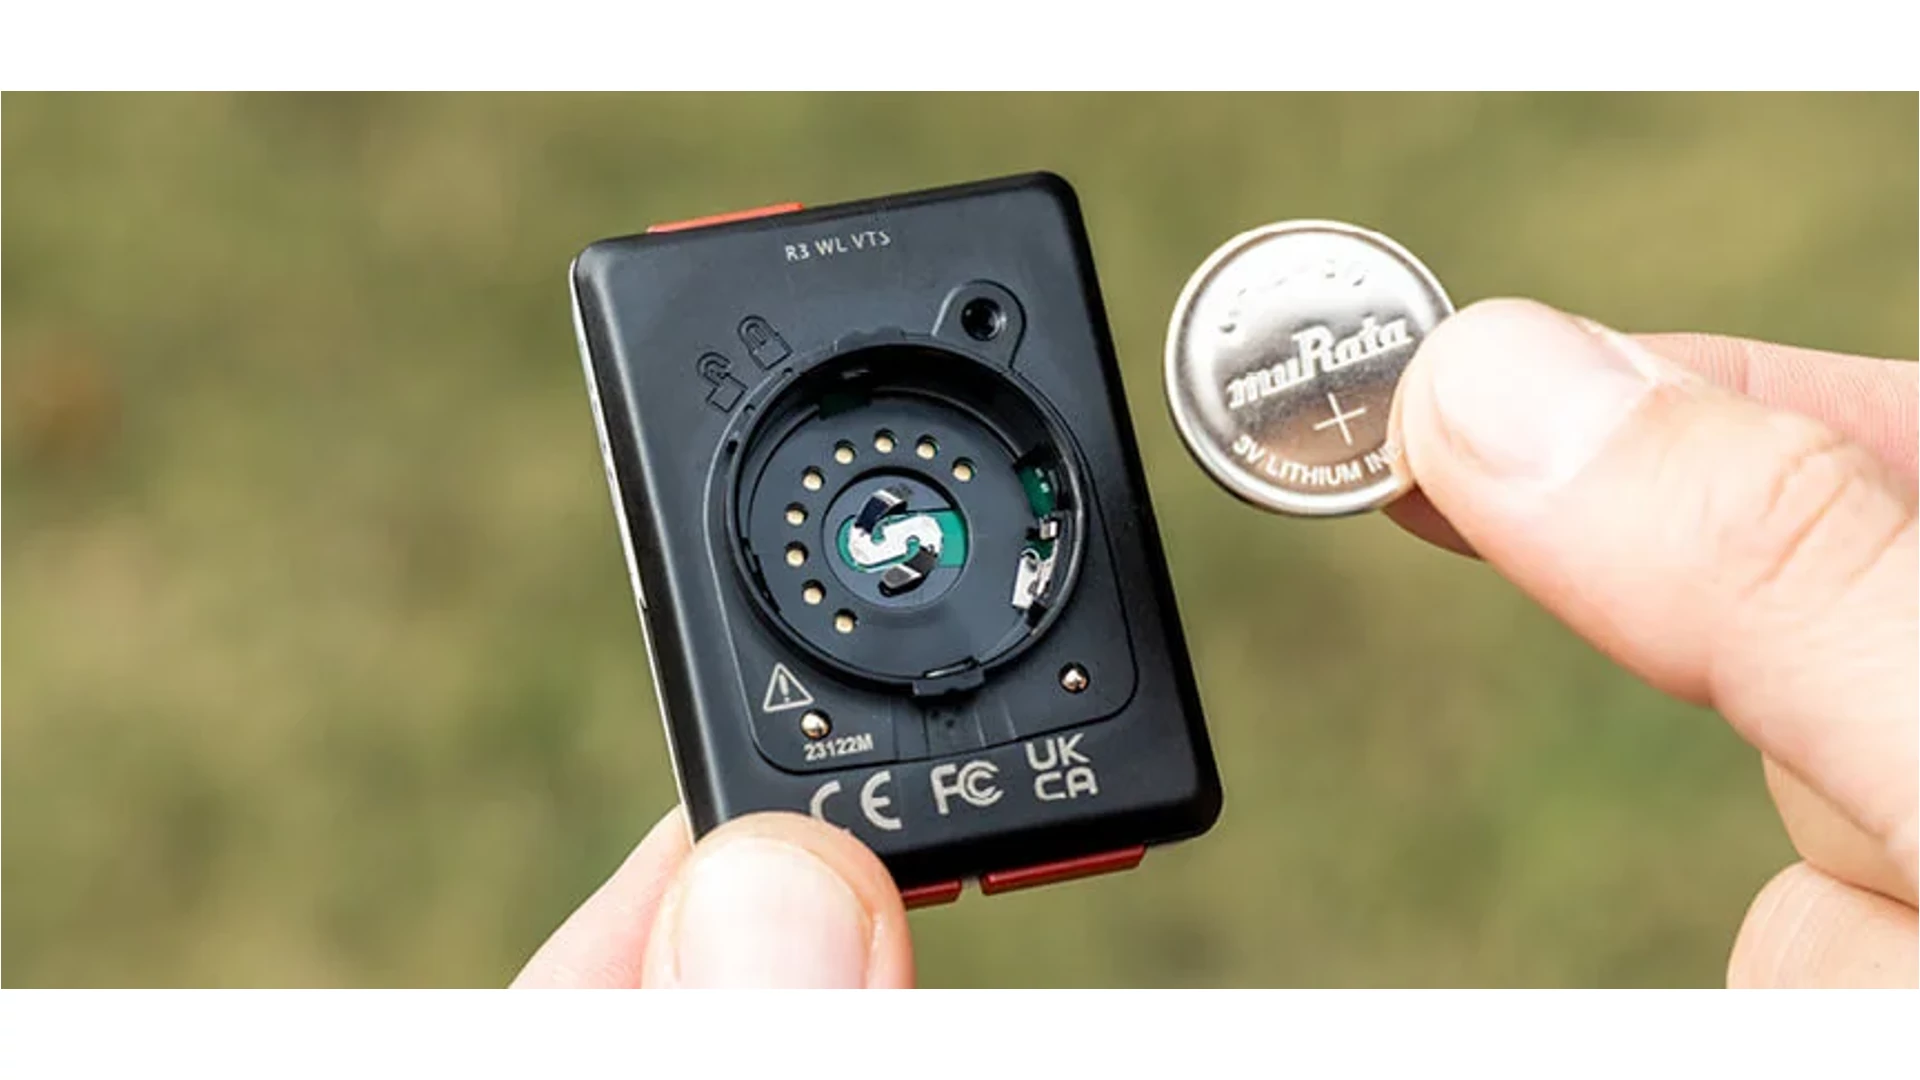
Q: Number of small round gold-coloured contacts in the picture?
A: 9